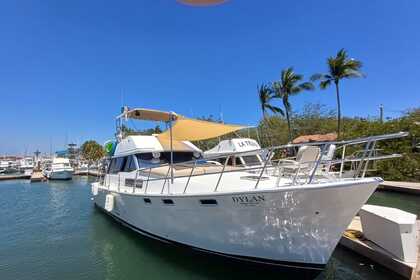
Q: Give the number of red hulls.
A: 0